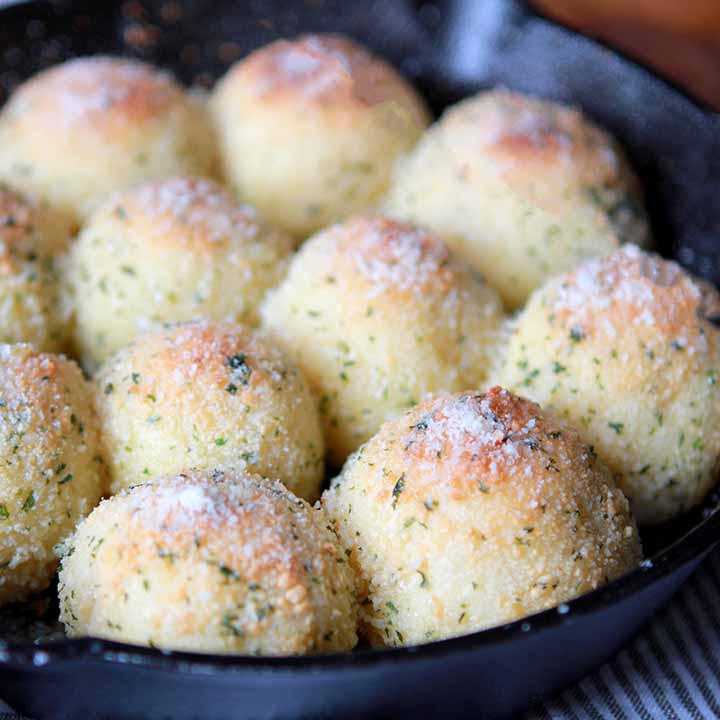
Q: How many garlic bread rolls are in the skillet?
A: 11